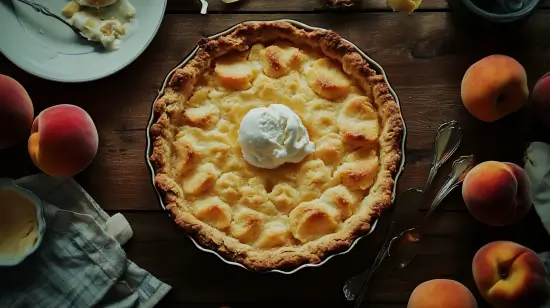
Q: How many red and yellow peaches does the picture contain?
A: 7